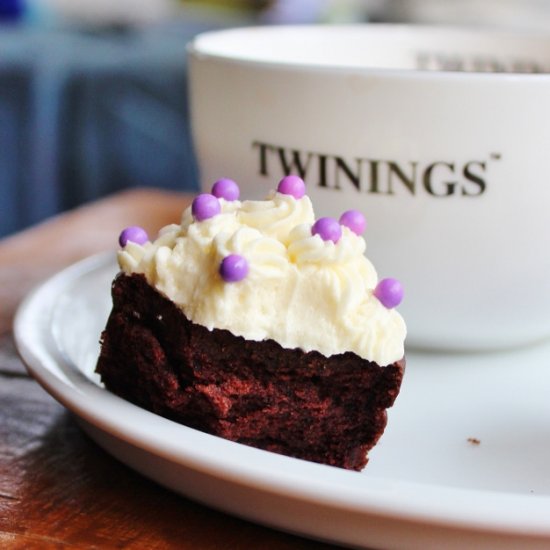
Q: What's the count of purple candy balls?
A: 8